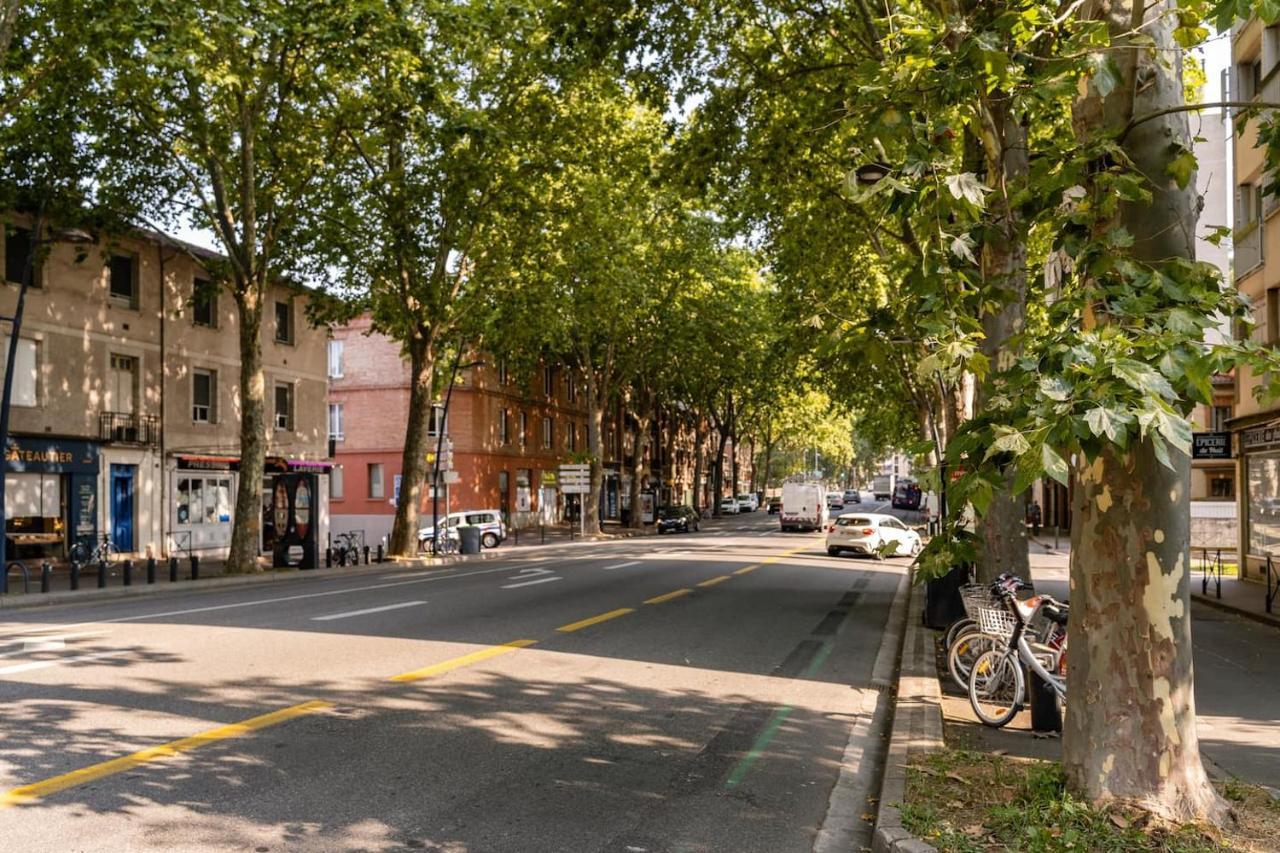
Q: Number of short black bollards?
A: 12